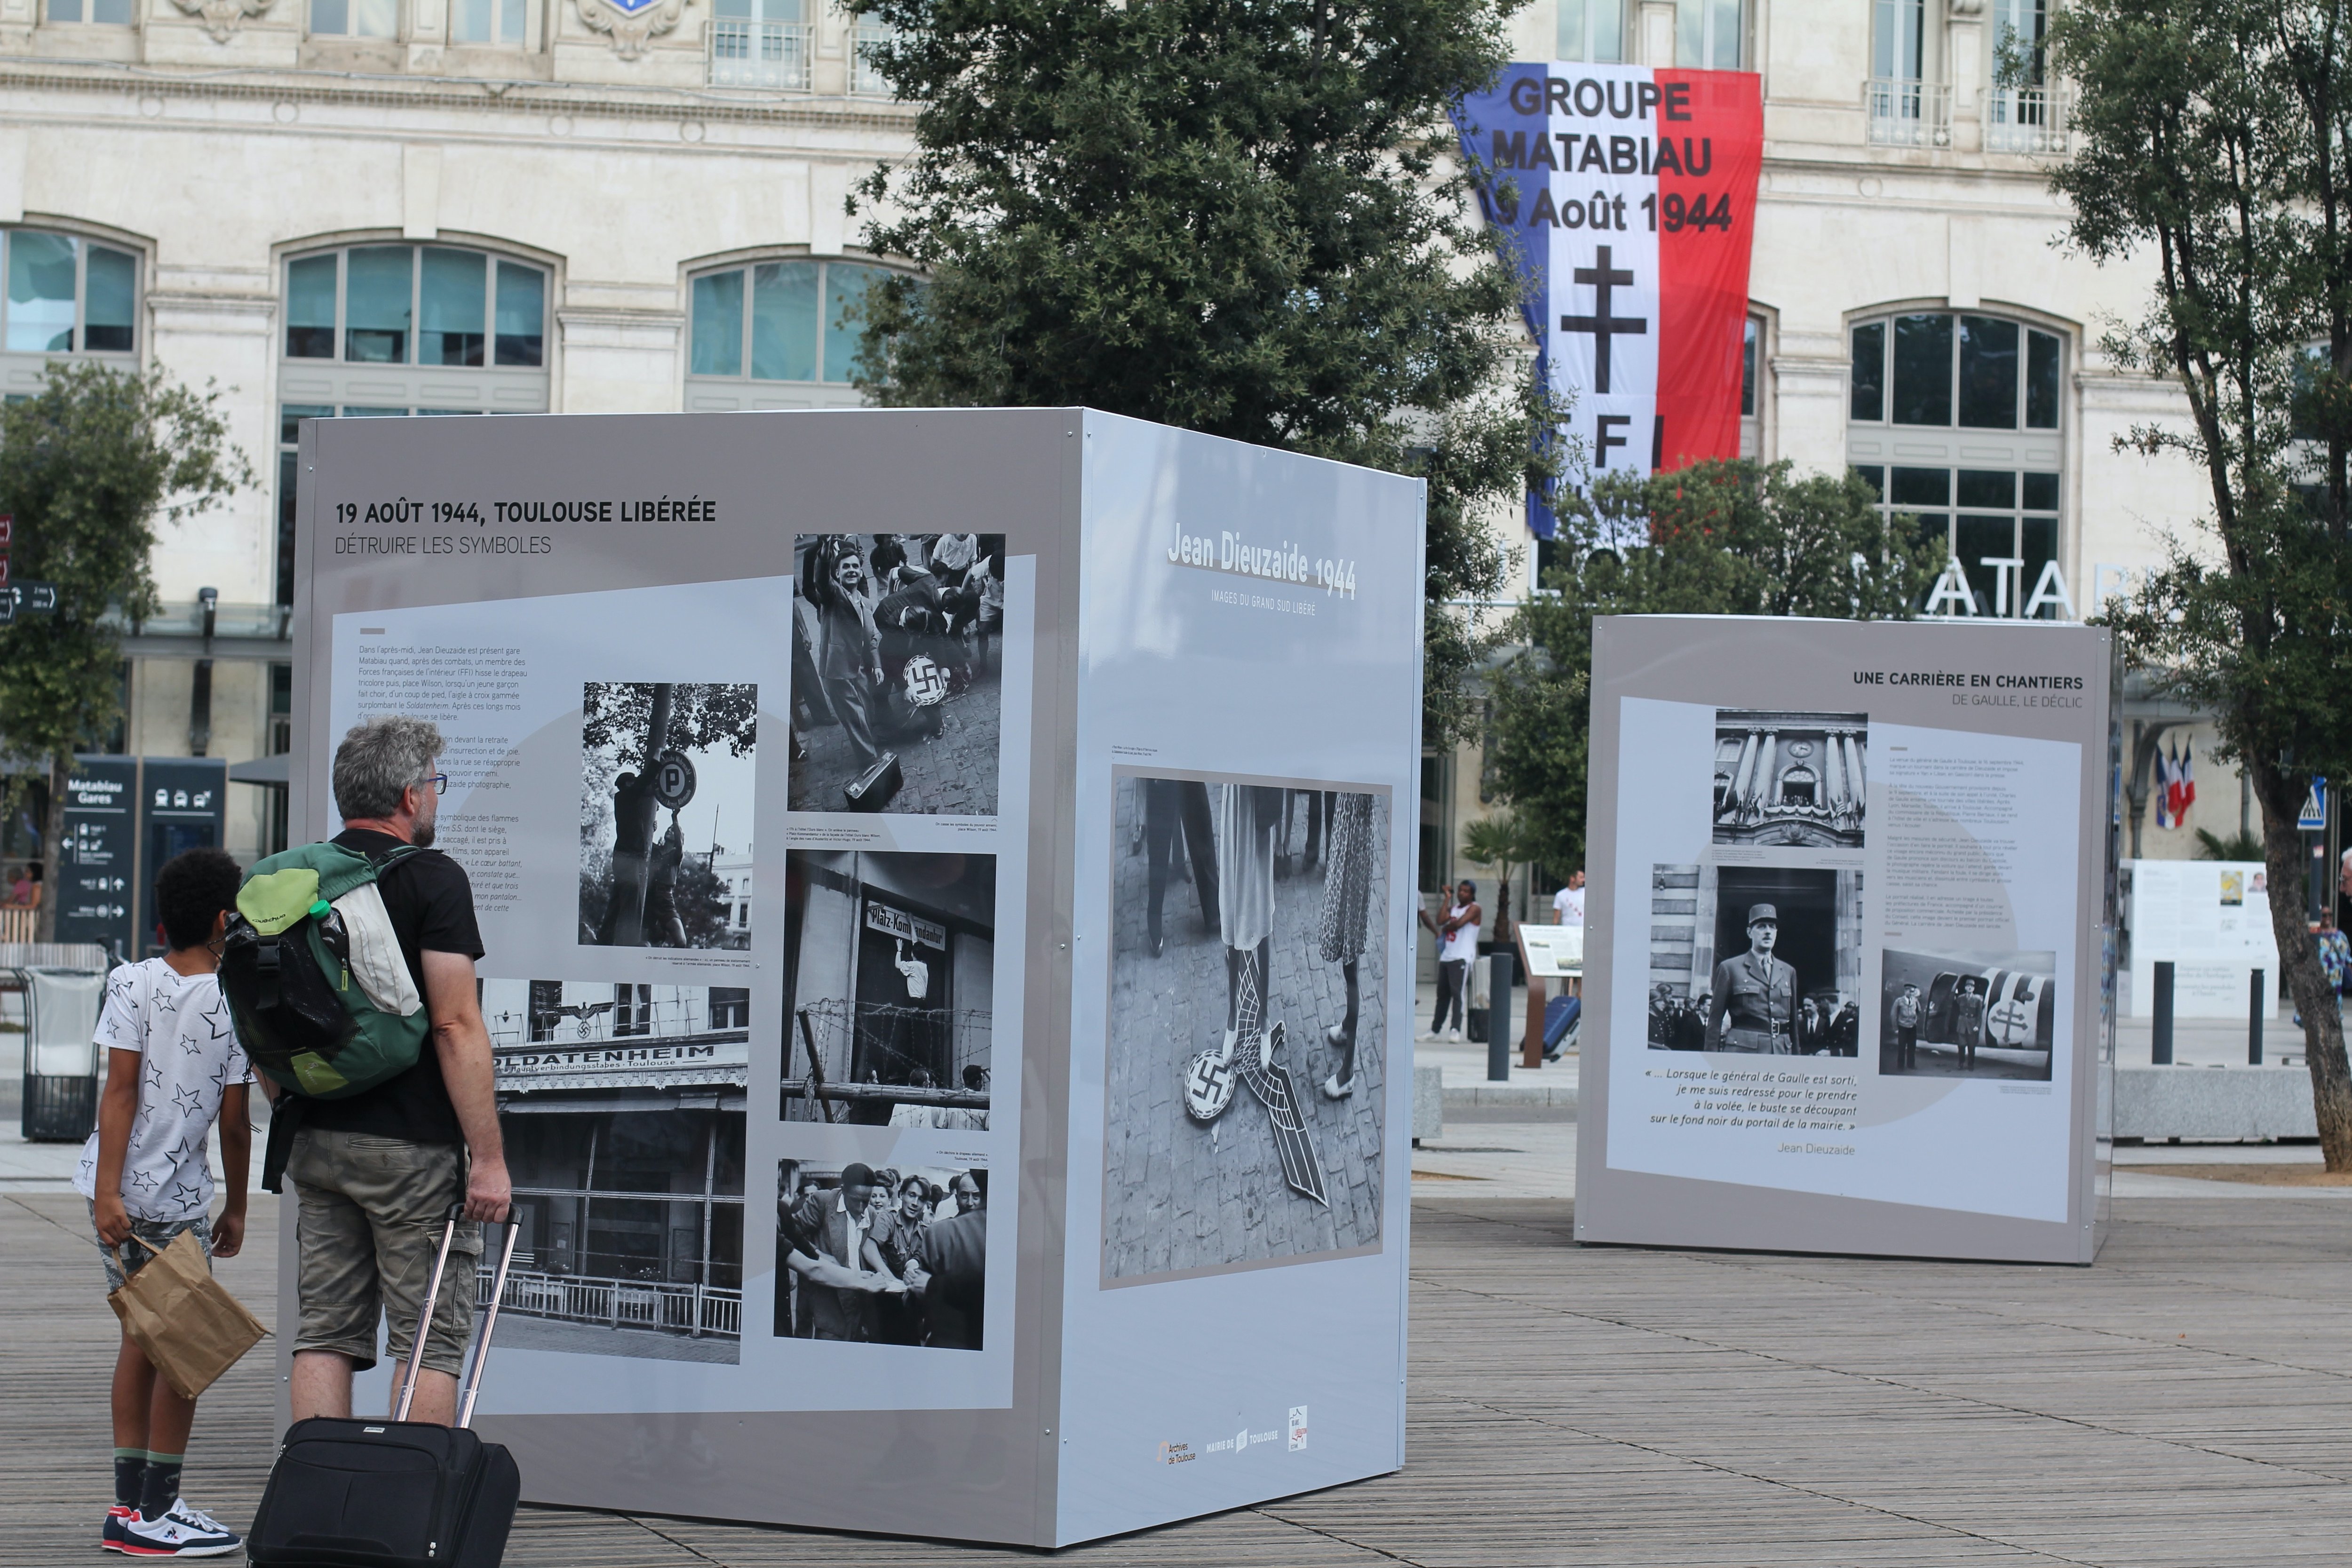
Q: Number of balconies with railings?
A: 4